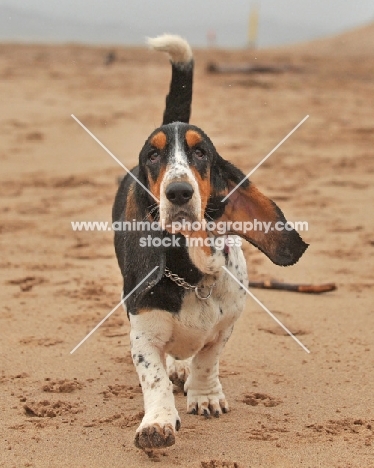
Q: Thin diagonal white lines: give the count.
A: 4